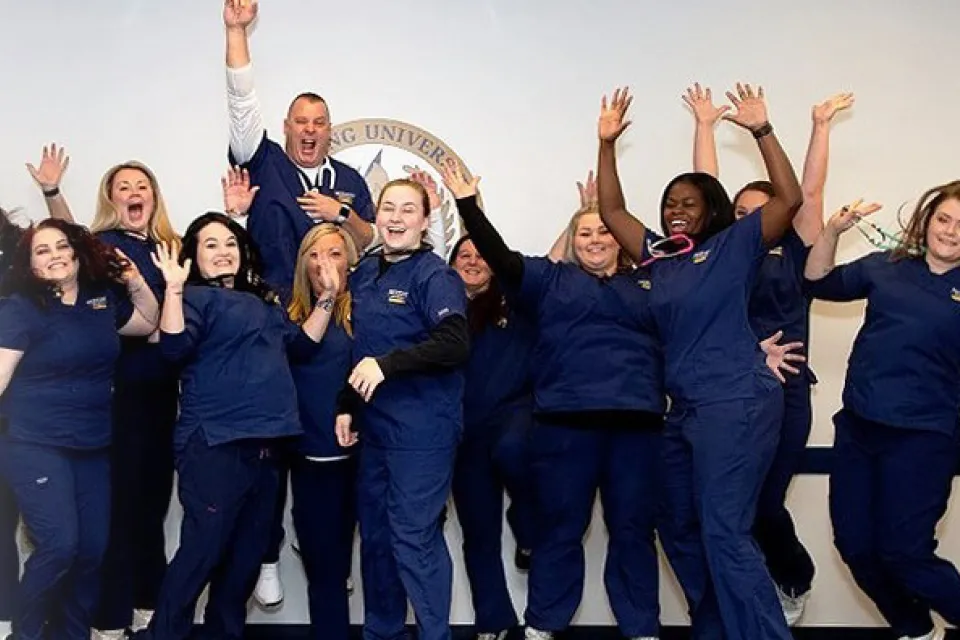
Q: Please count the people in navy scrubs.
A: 11